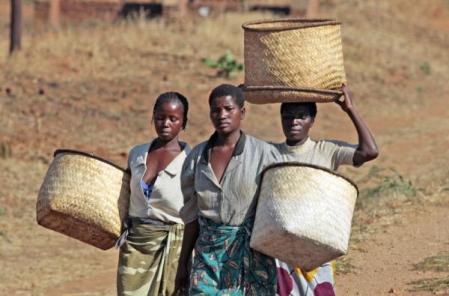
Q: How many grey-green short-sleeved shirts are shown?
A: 1